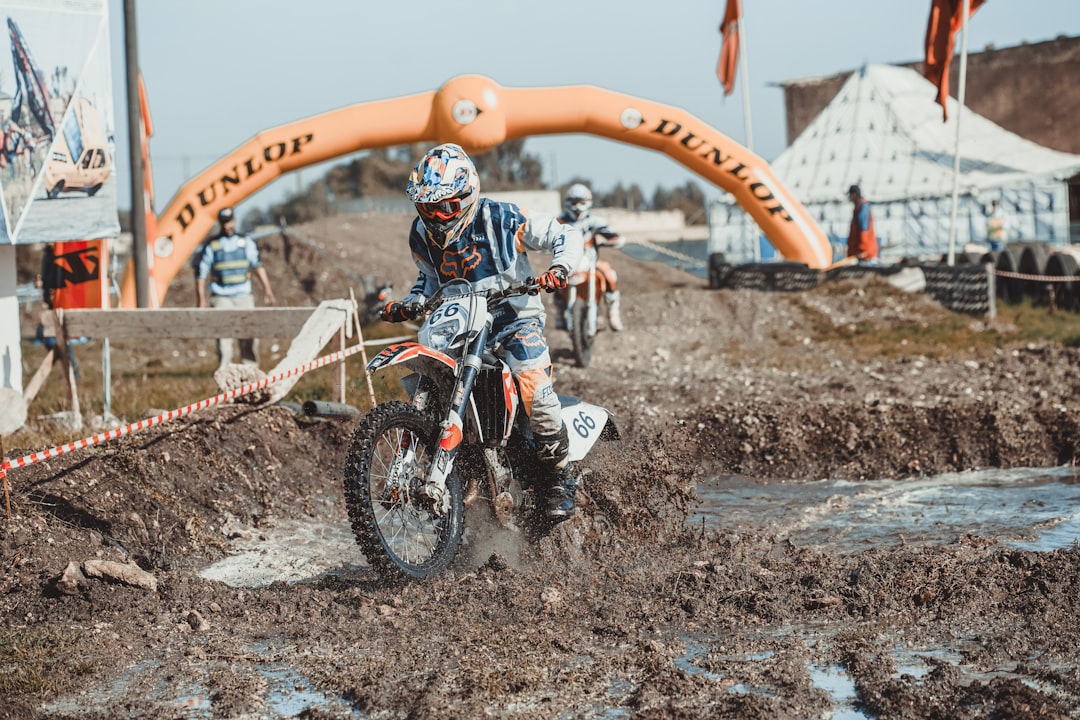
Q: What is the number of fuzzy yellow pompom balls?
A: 0